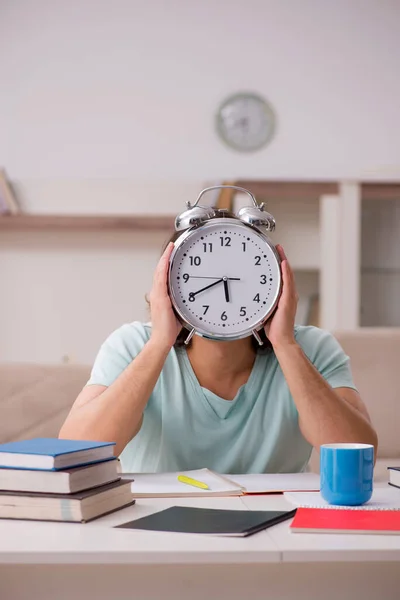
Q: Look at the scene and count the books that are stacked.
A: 3